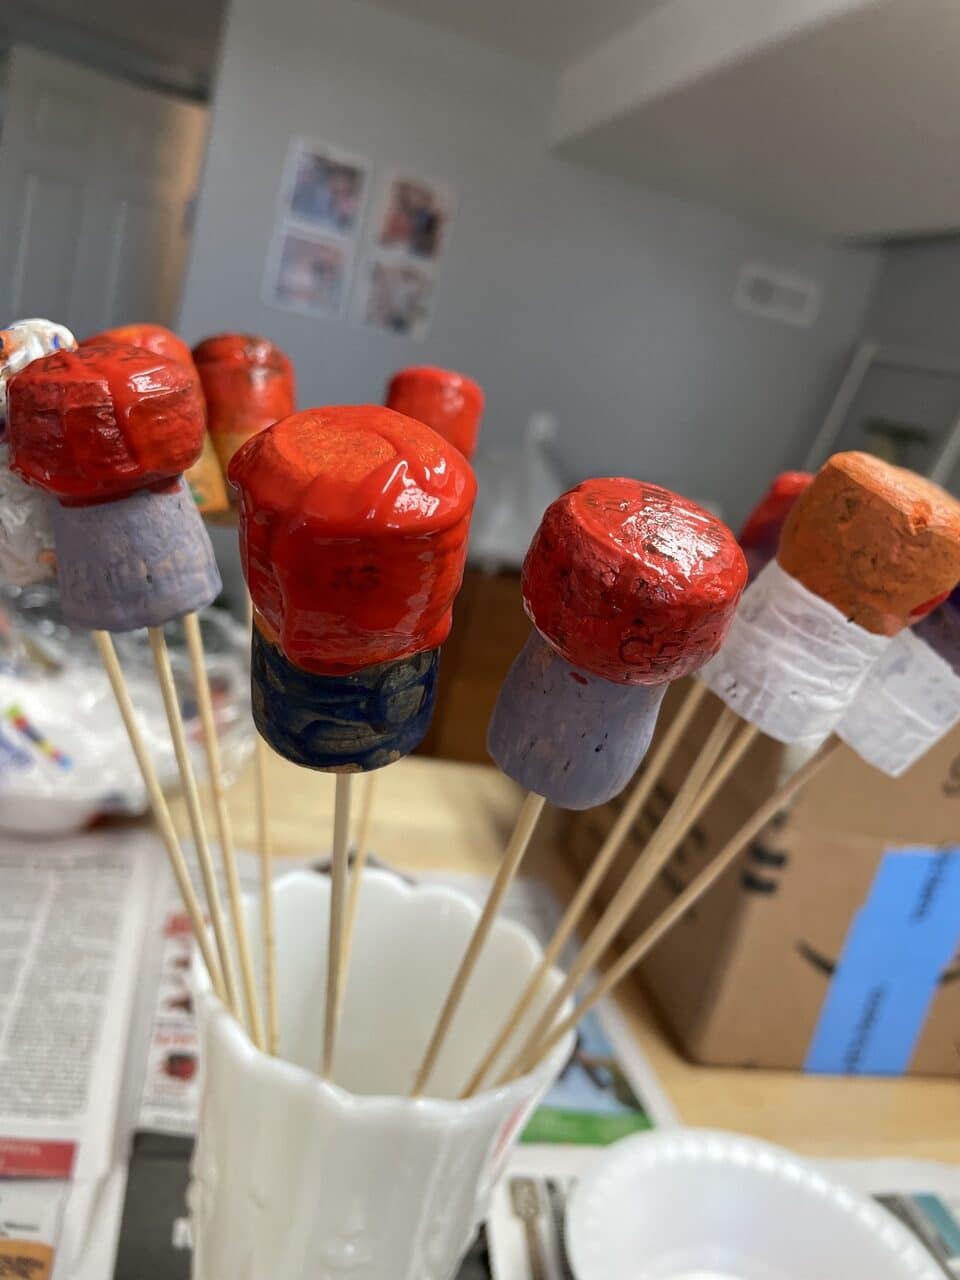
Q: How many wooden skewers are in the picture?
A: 11